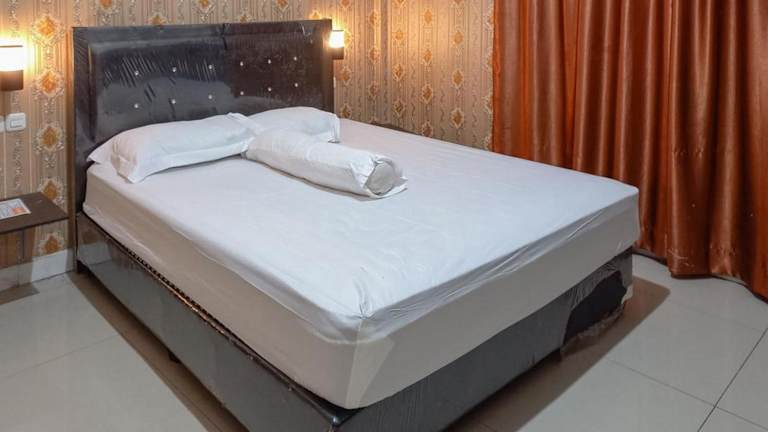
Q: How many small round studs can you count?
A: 12